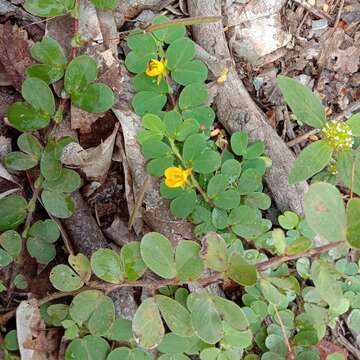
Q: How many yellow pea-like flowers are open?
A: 2